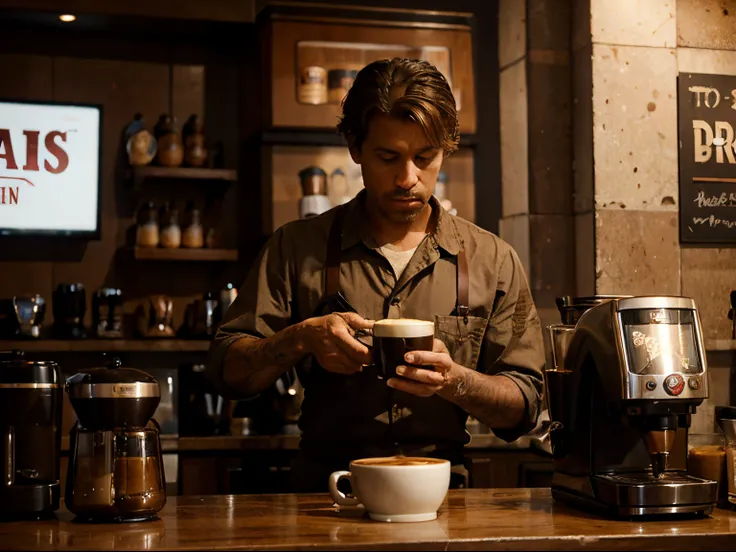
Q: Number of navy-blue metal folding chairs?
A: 0